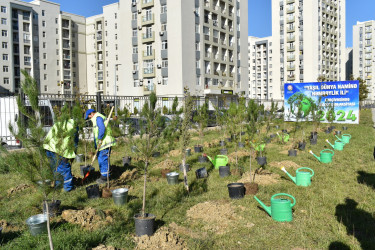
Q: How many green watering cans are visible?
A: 8